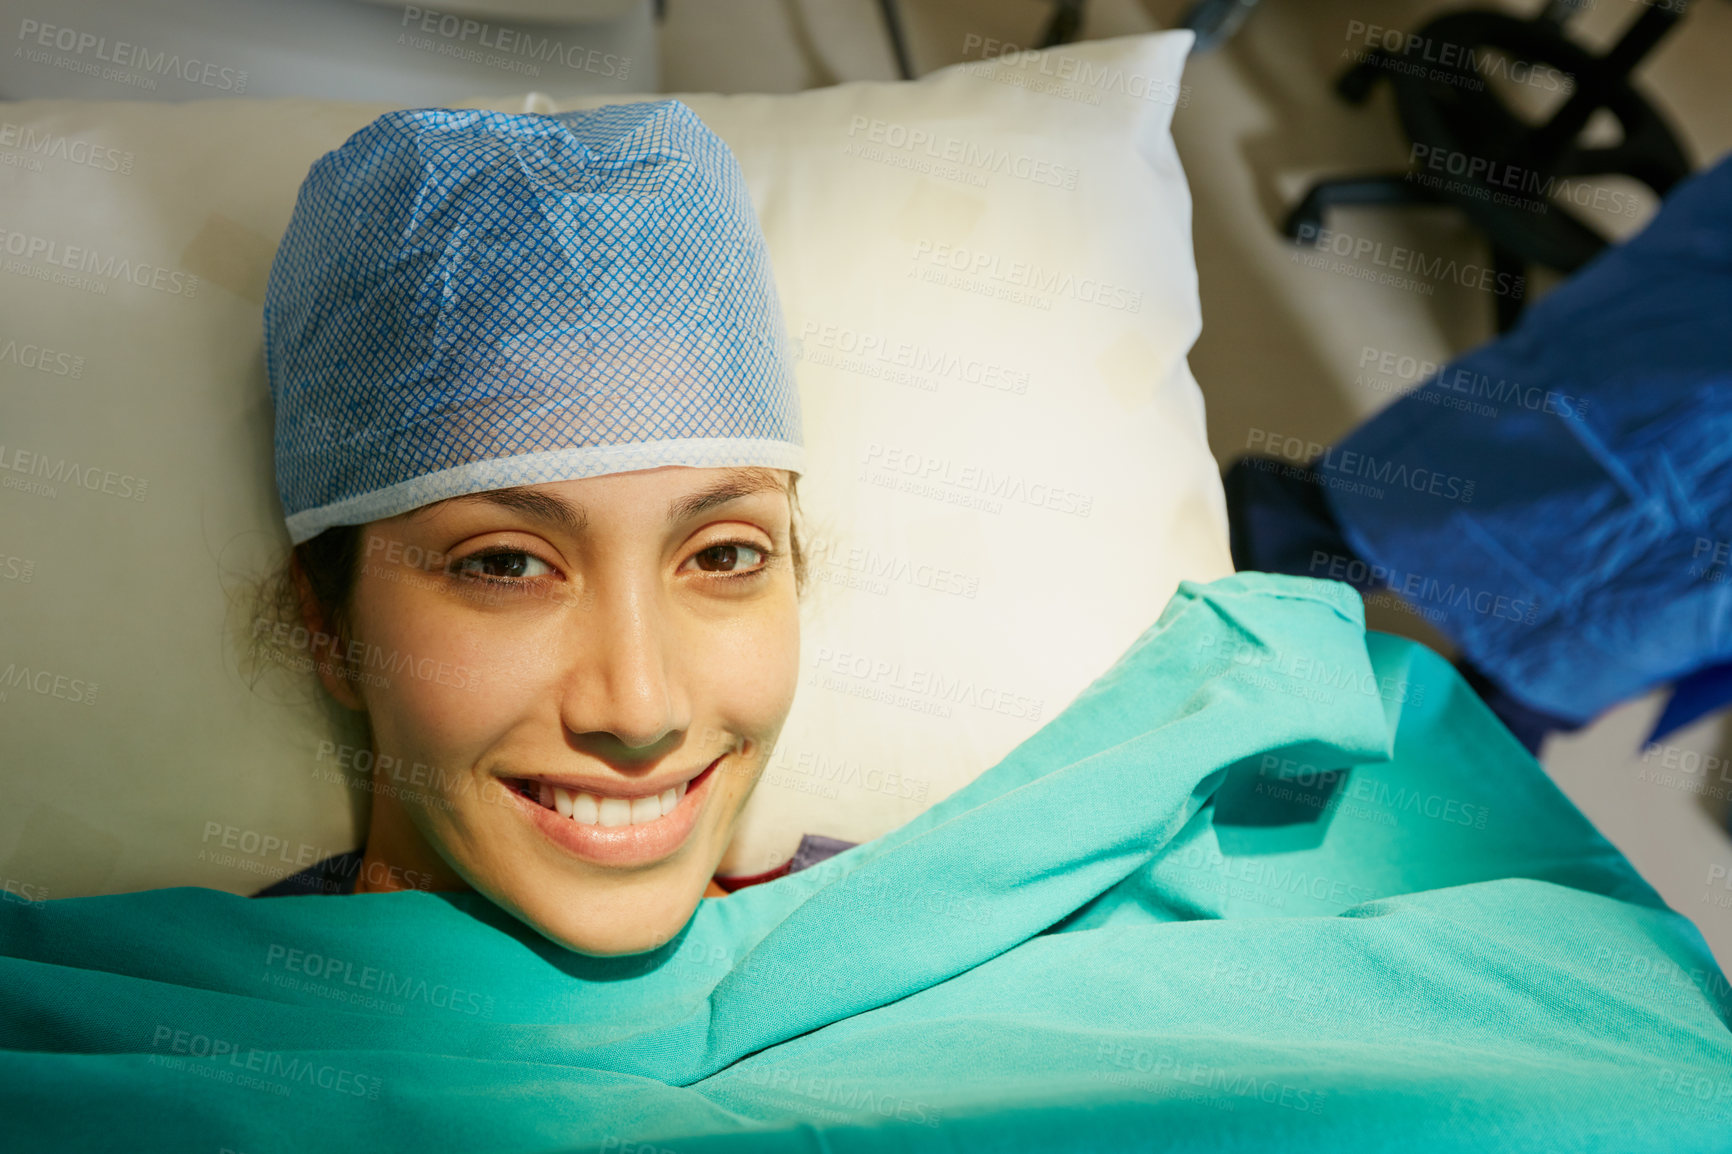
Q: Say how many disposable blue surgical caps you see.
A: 1